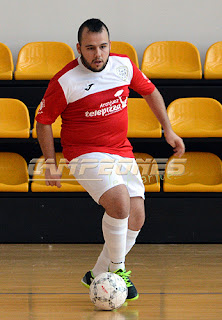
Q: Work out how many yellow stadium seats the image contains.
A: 13